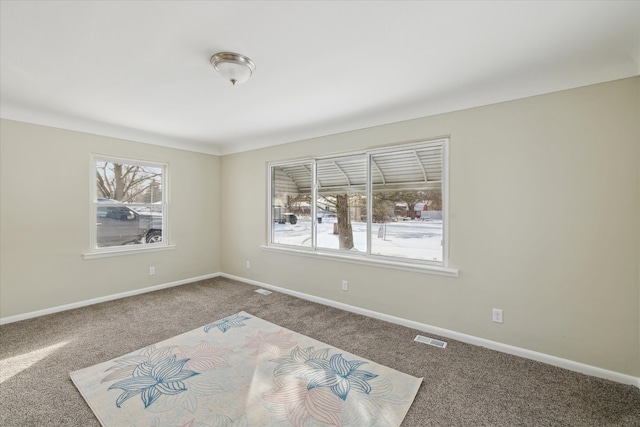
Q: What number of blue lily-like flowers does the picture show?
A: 3